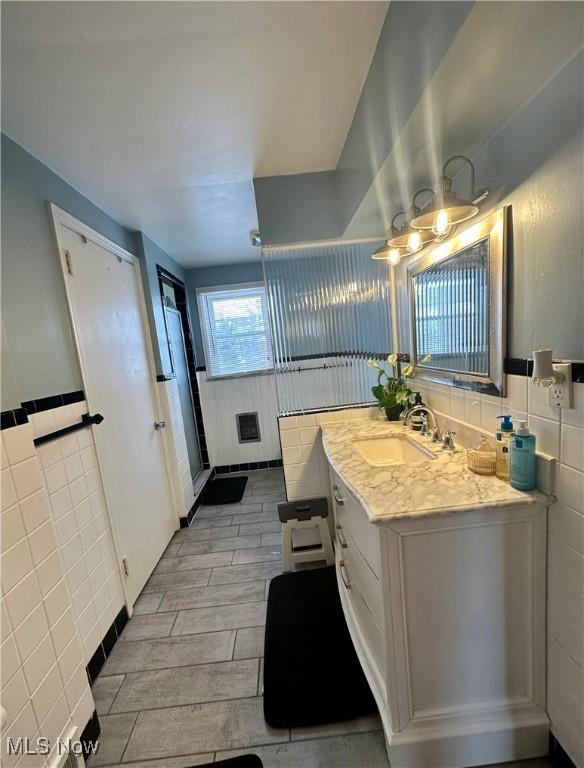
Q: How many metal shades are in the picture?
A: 3